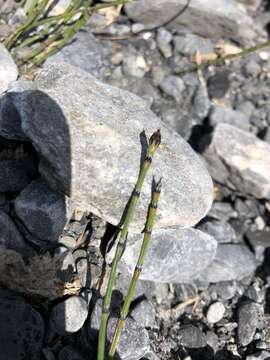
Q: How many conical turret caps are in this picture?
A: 0